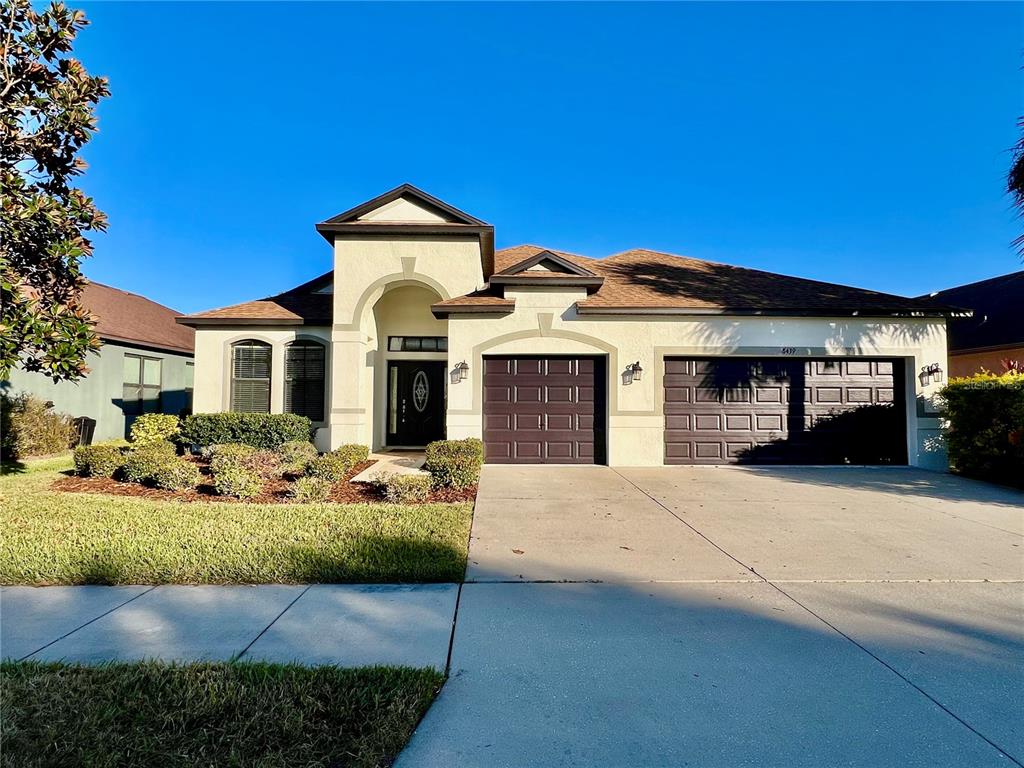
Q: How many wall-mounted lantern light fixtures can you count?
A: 3